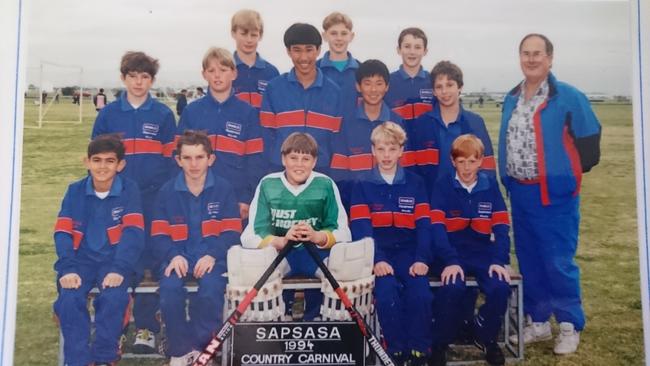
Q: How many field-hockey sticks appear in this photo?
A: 2